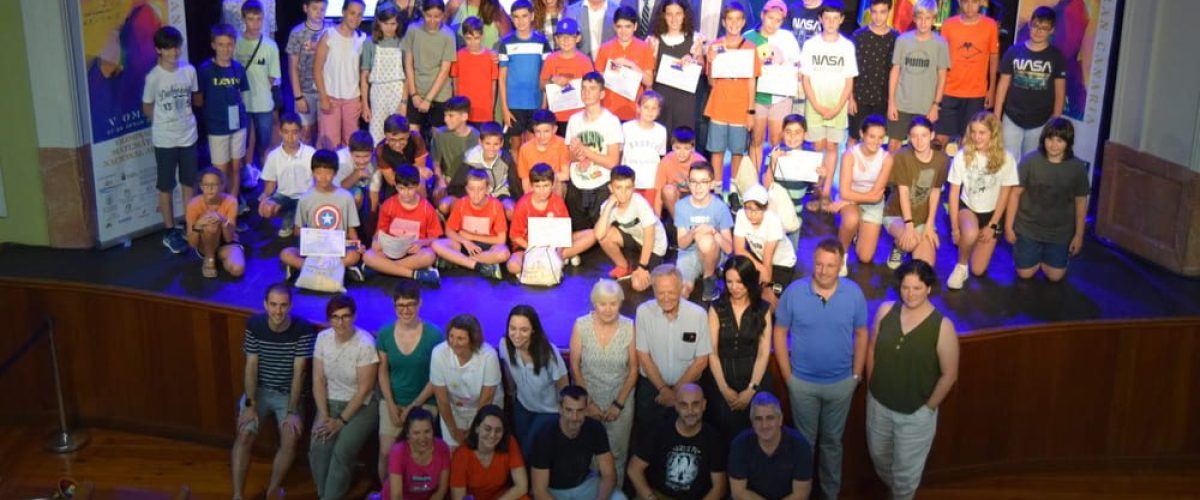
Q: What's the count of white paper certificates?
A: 9